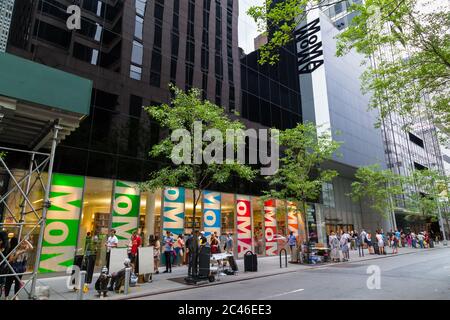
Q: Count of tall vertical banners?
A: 7